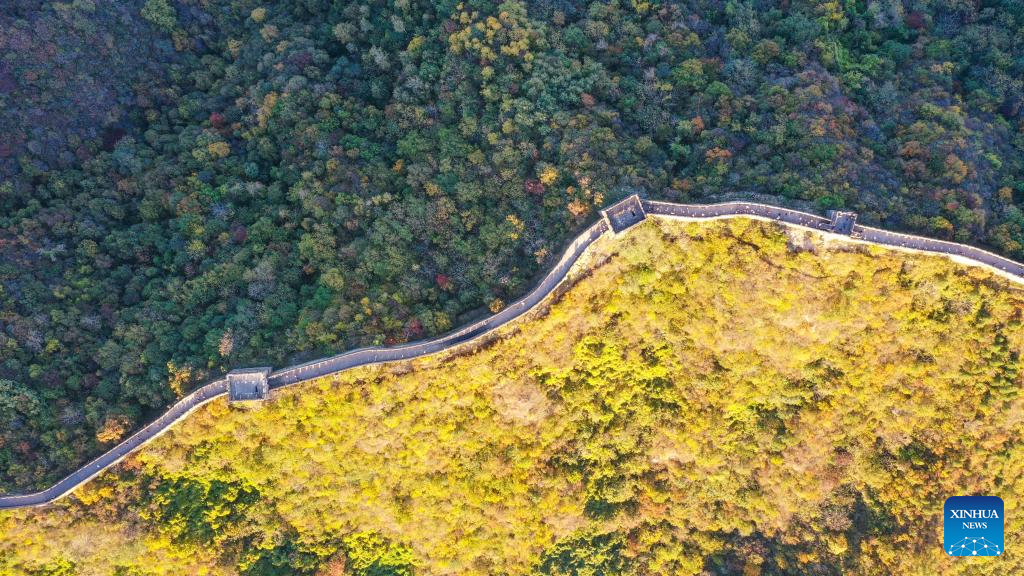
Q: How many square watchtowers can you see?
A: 3